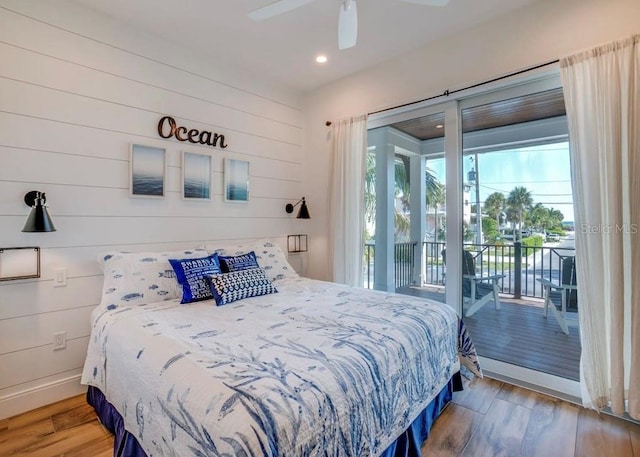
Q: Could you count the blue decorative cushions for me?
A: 3